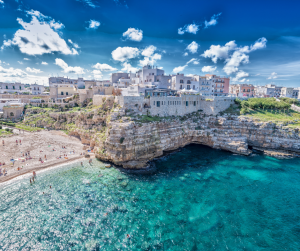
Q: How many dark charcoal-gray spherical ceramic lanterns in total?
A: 0